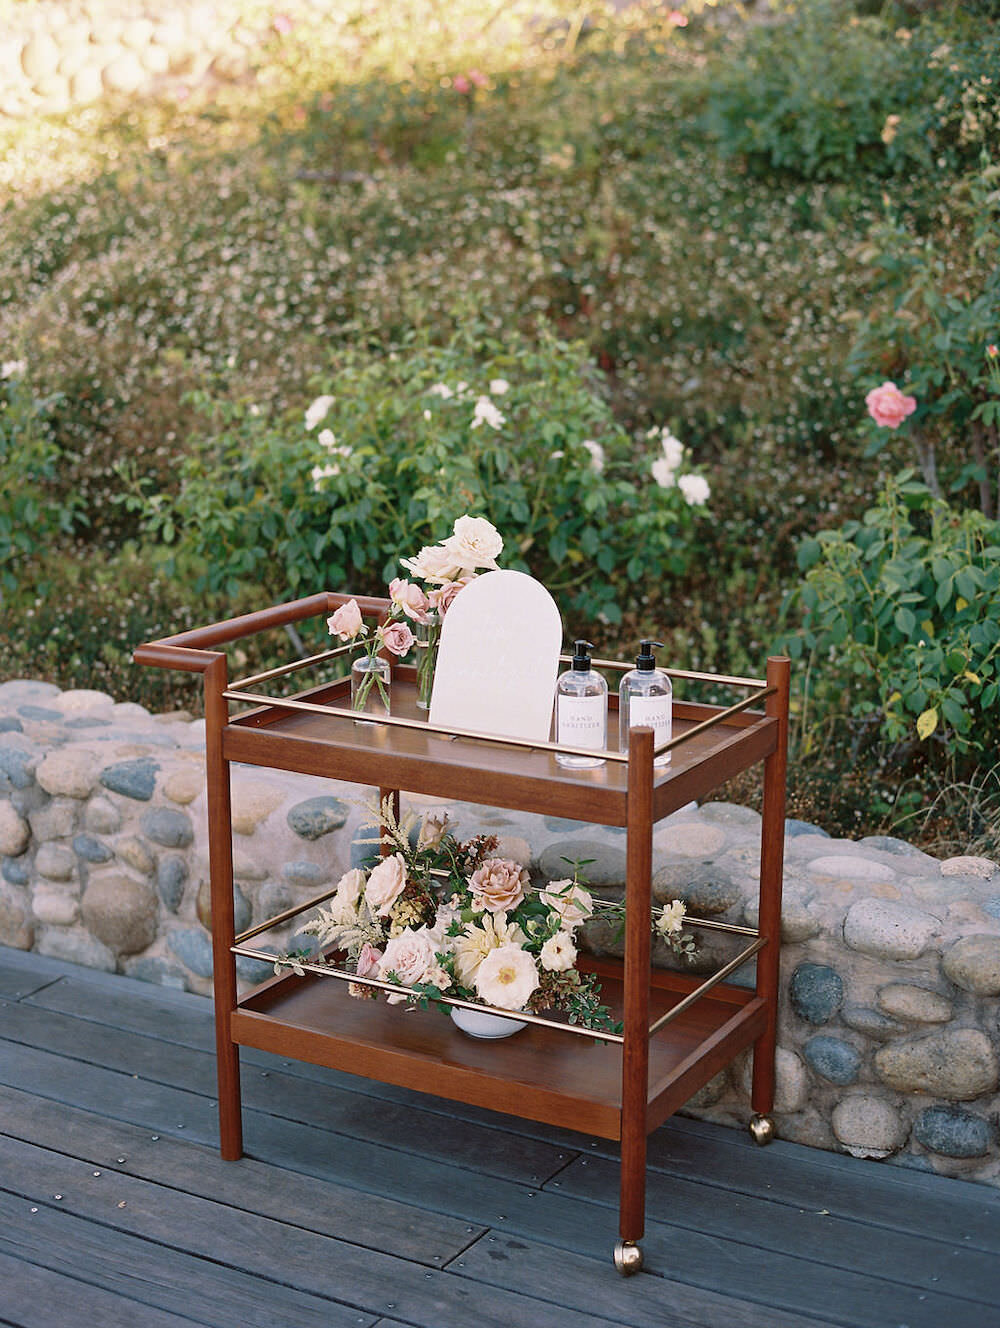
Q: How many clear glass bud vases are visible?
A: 2